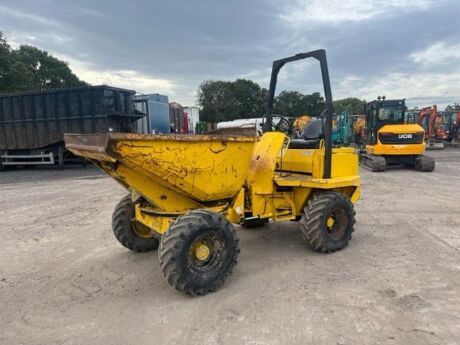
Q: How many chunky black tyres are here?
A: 4